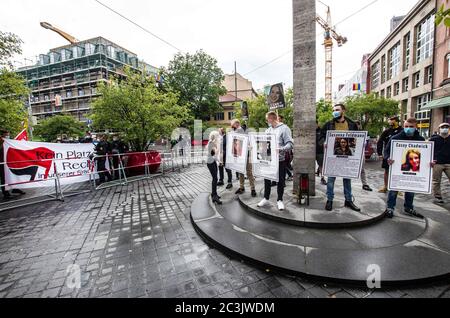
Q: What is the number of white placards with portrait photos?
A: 4